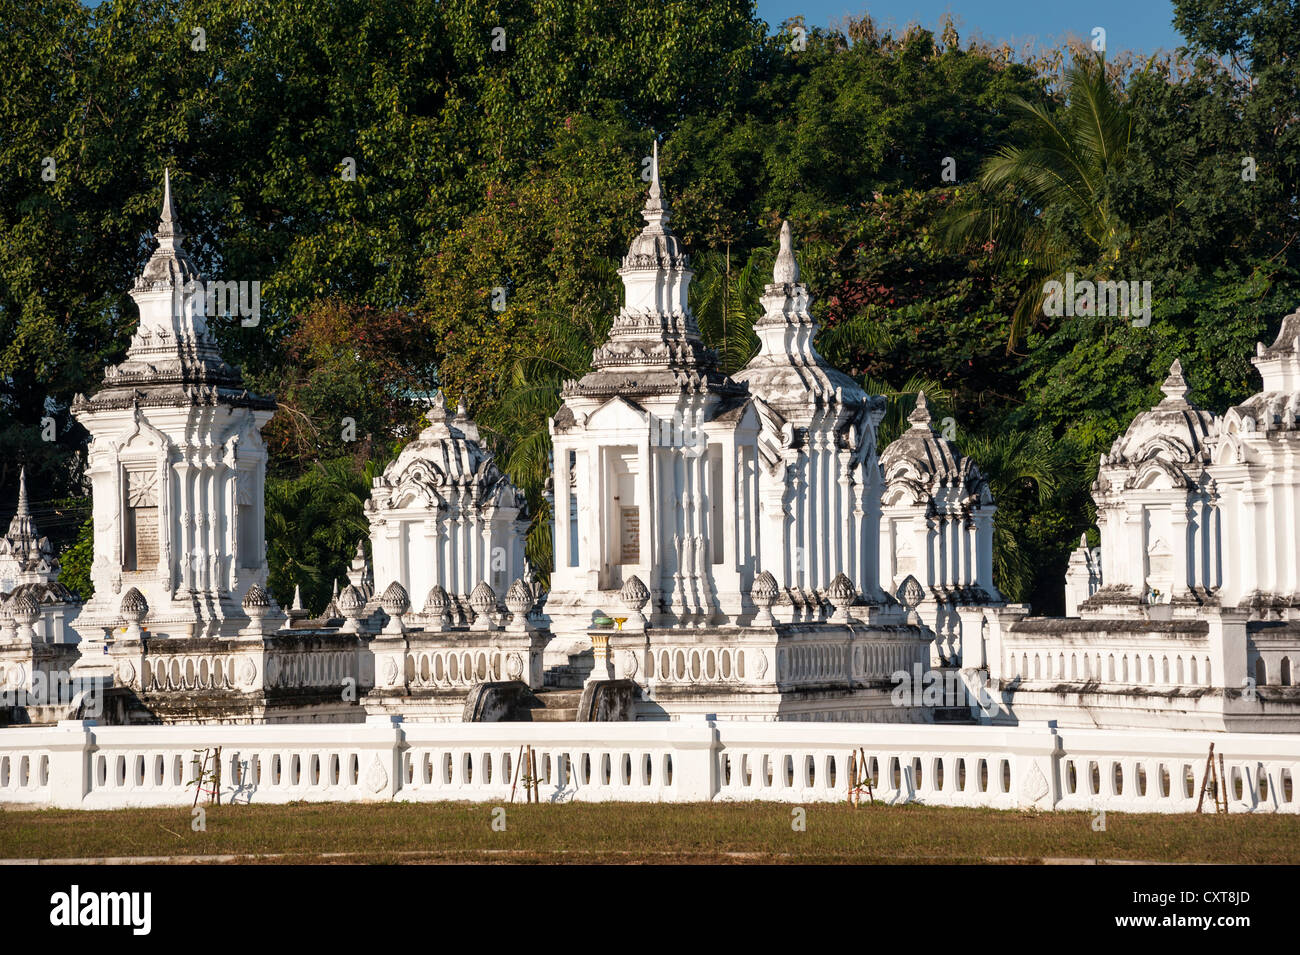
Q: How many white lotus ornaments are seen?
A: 13